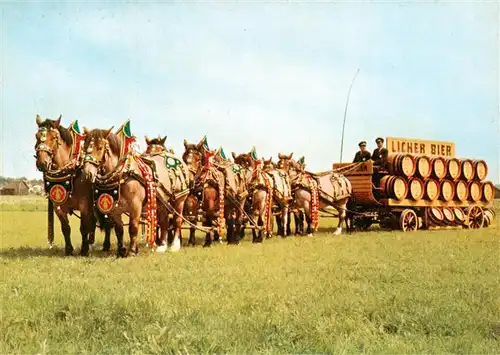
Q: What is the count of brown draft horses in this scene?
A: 8